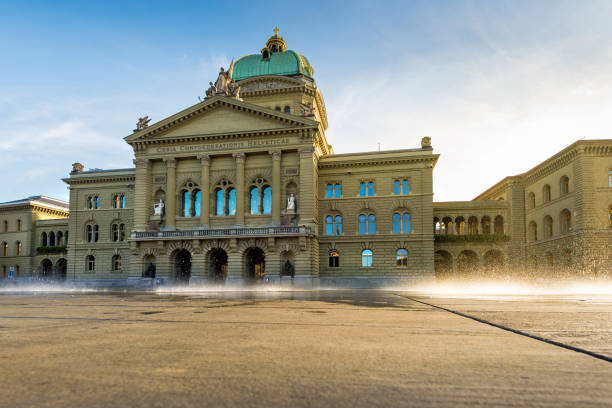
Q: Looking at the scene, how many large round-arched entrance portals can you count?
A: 3